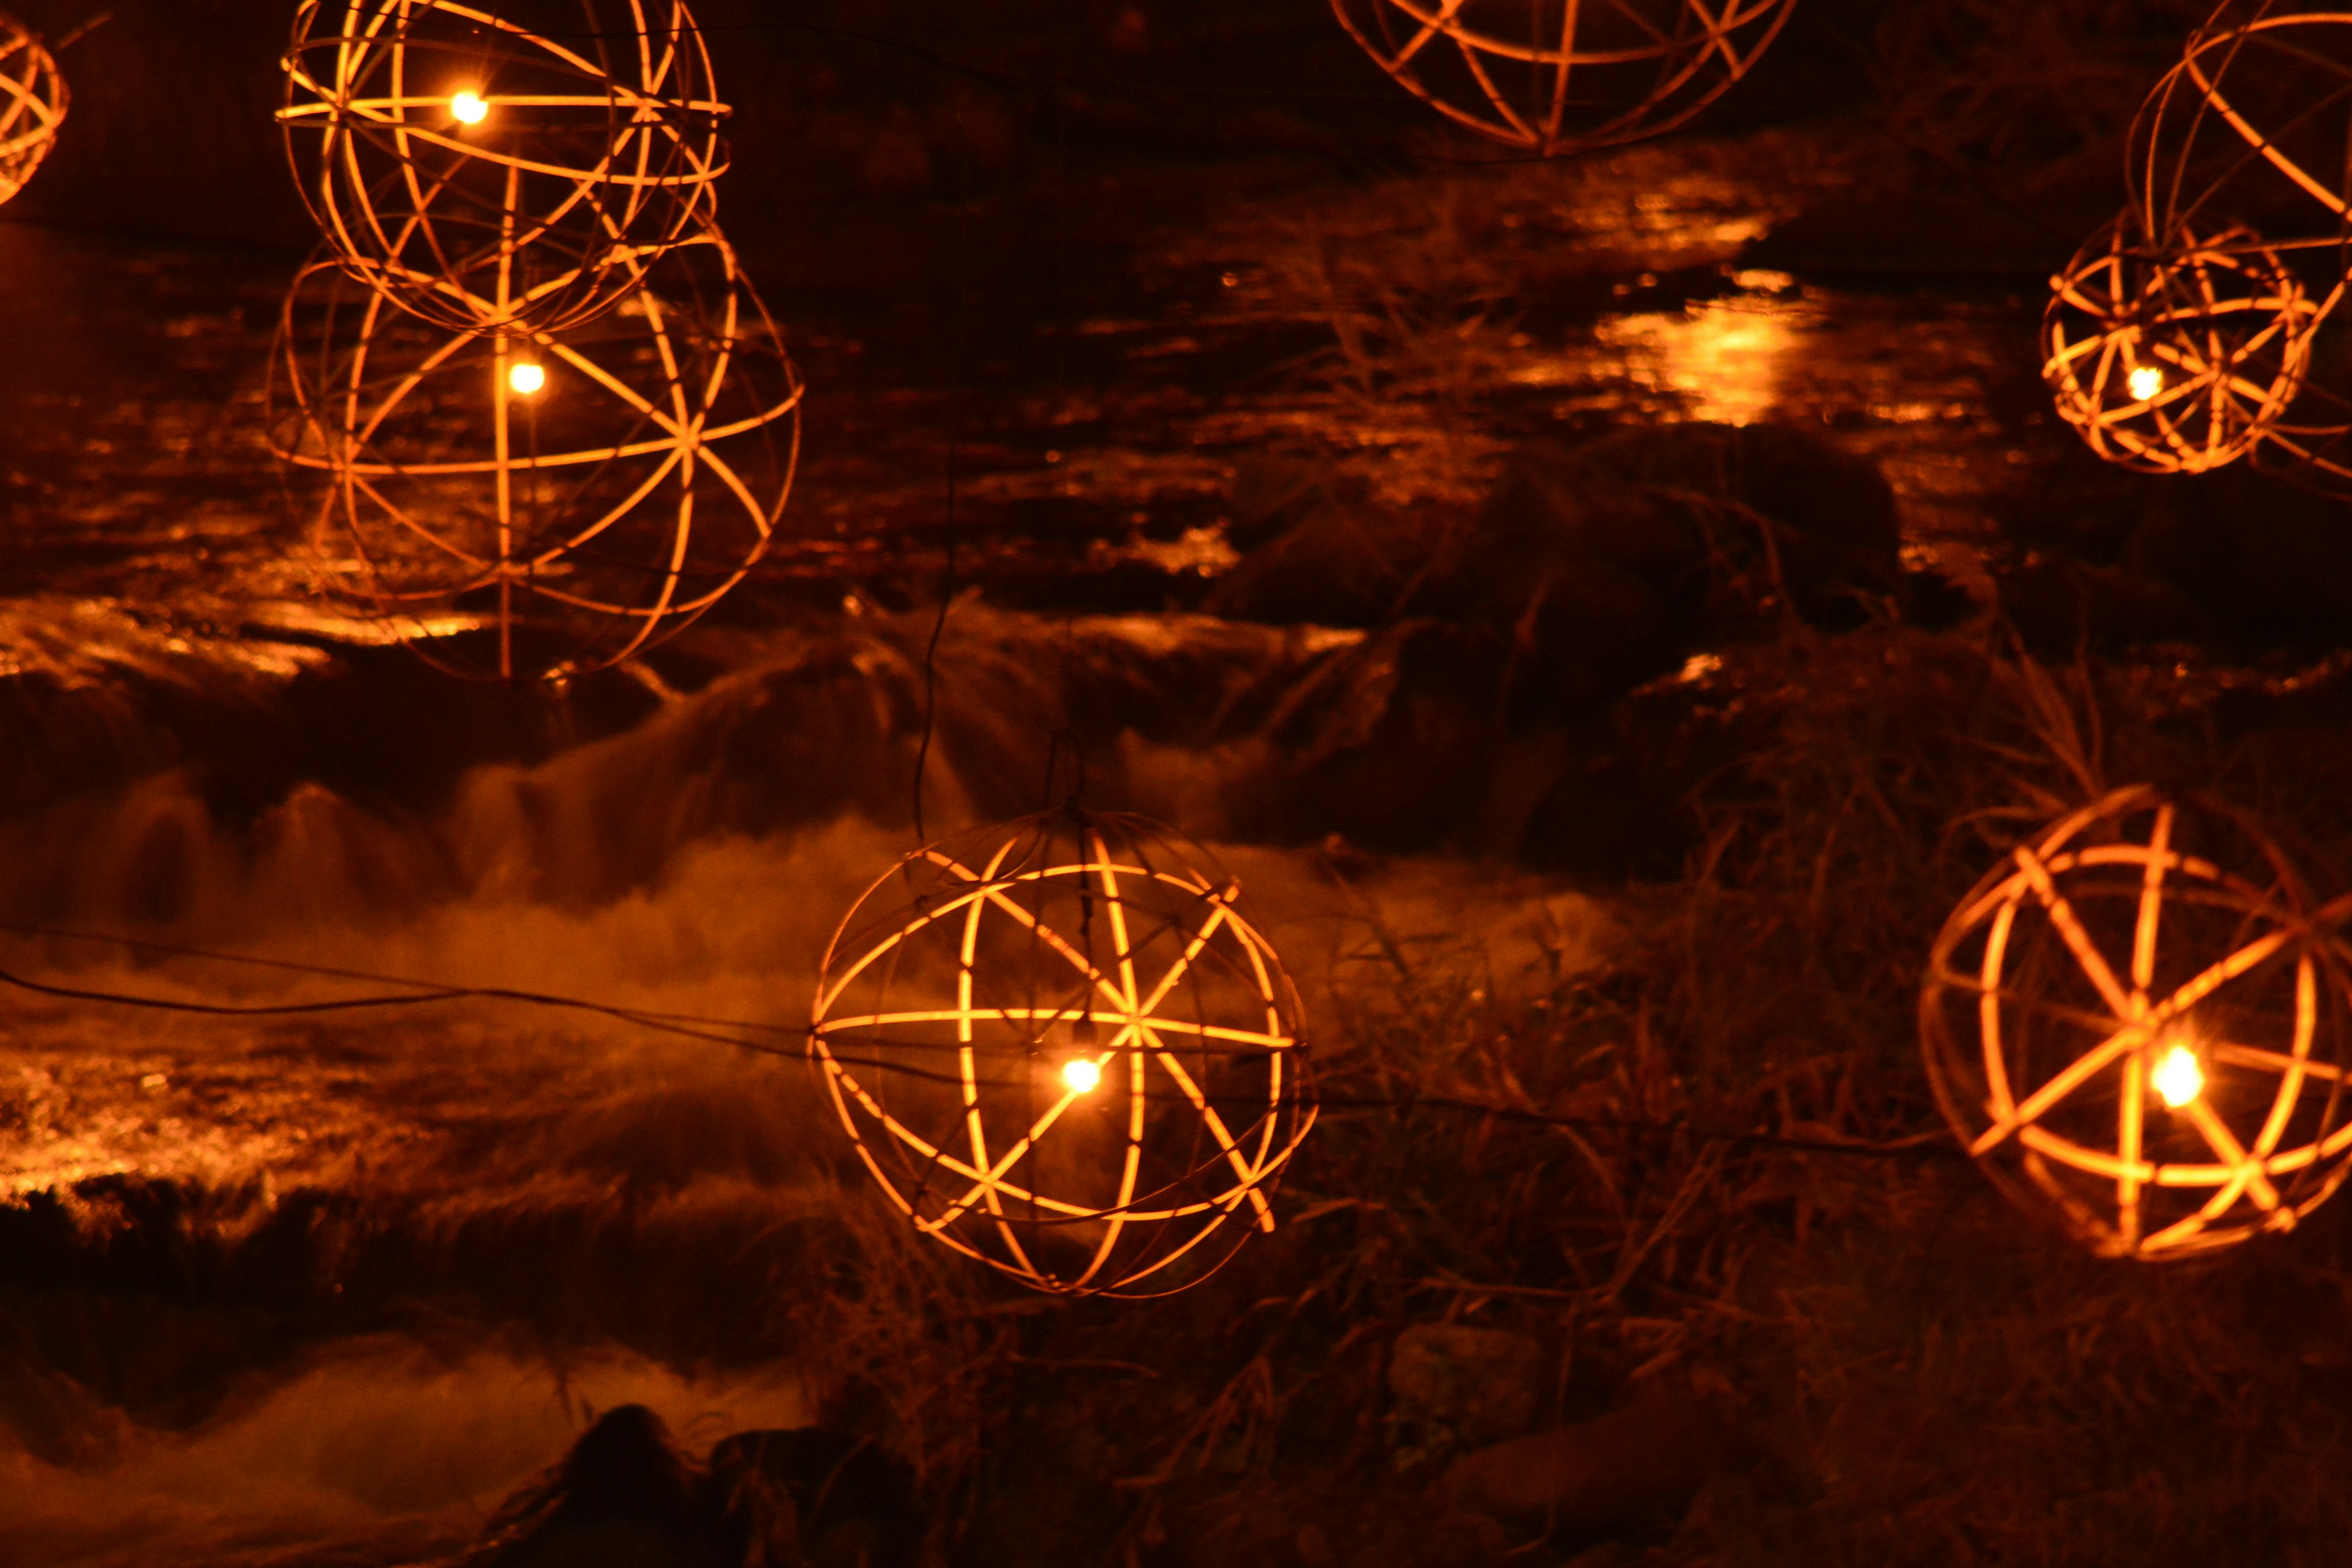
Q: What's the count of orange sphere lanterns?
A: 8